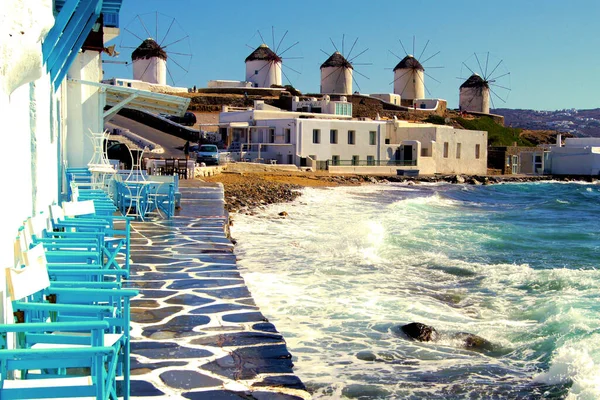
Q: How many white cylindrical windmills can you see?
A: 5